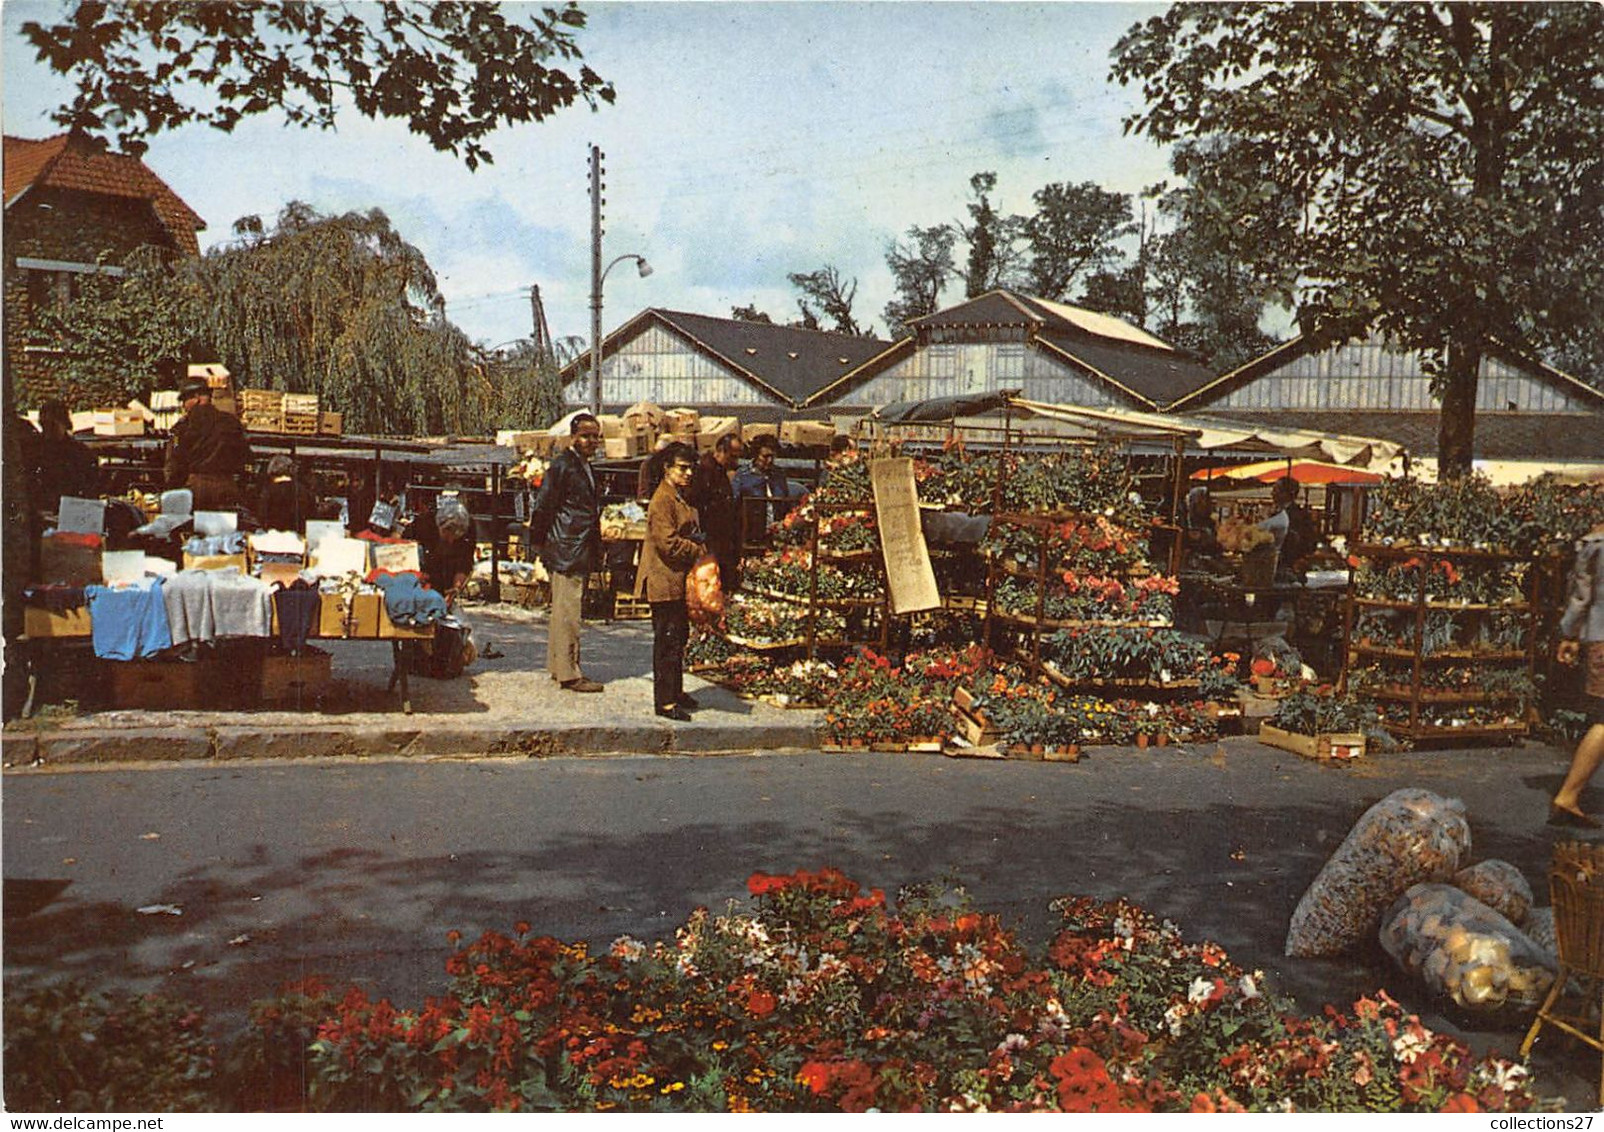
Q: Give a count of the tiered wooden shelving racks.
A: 3